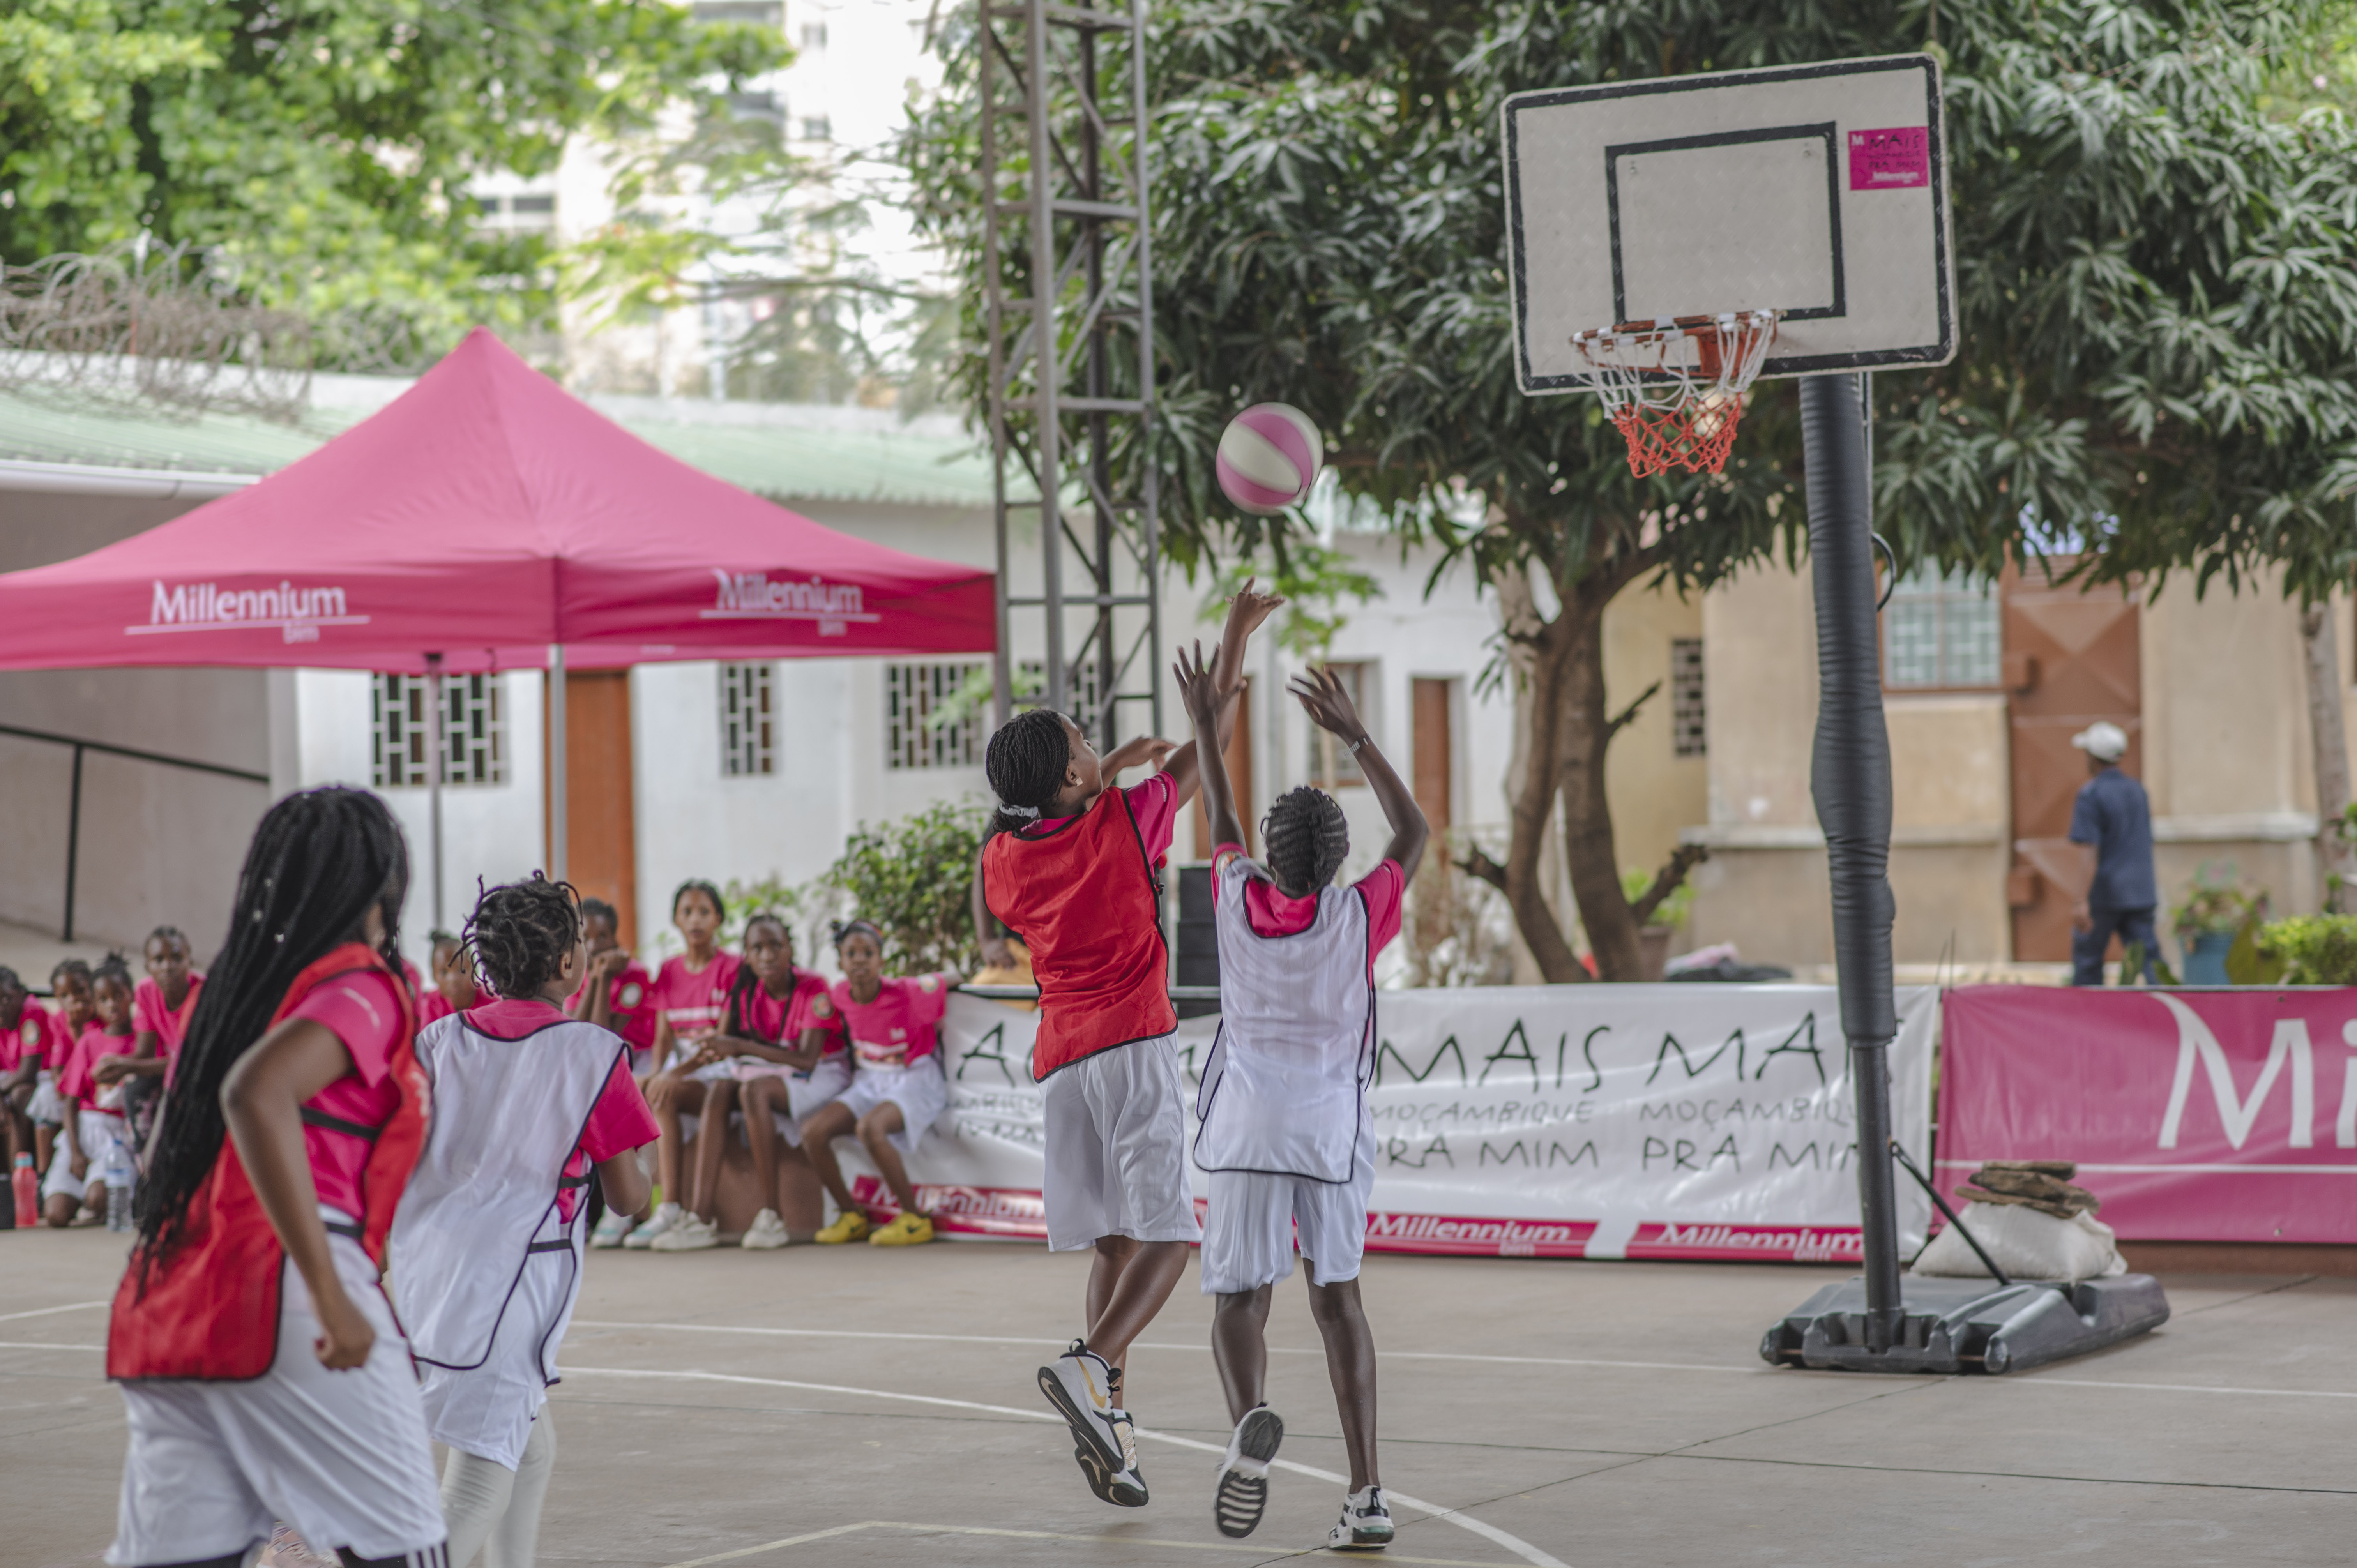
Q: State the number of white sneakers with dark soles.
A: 4